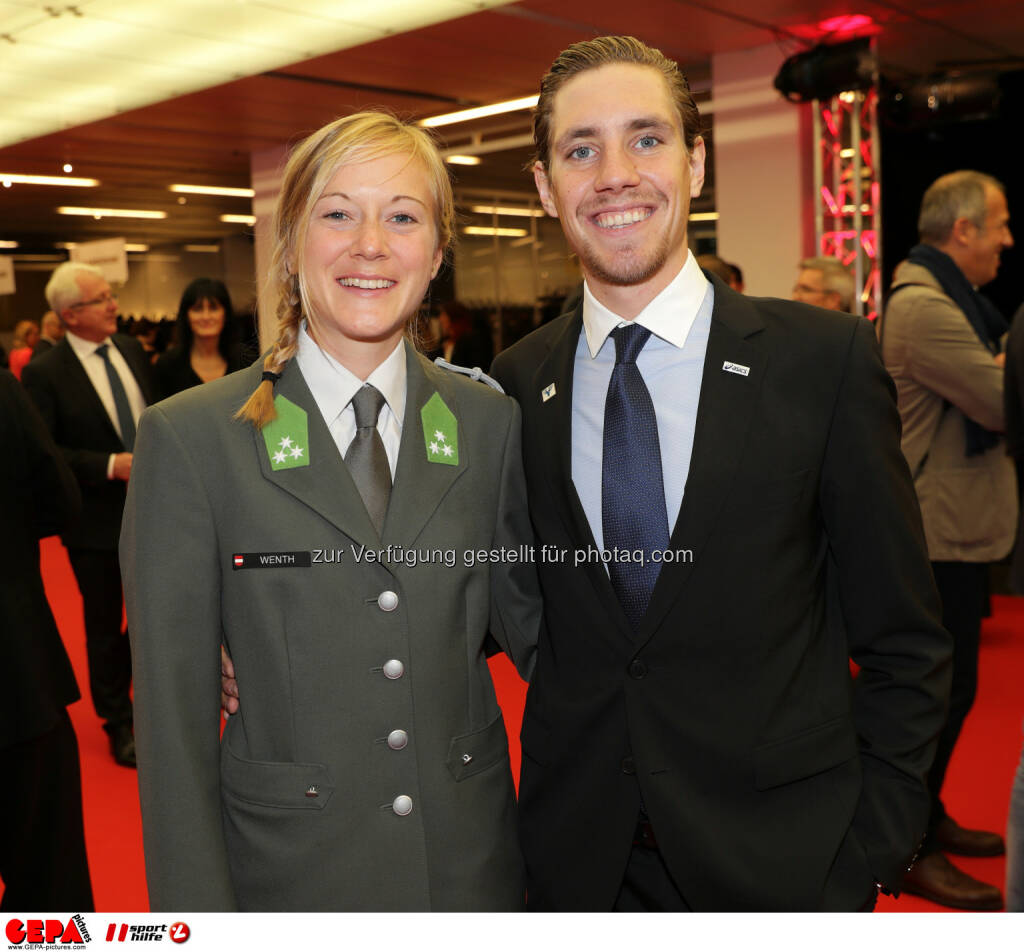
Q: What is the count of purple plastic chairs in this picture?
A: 0